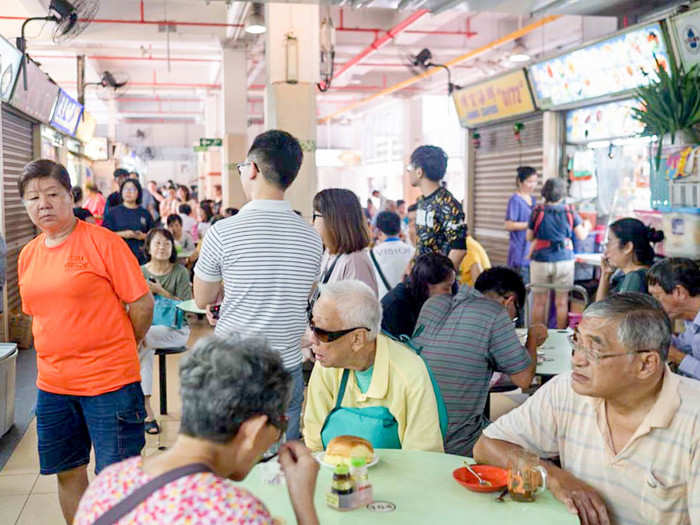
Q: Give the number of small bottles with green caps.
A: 2